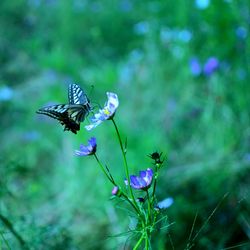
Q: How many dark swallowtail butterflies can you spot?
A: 1